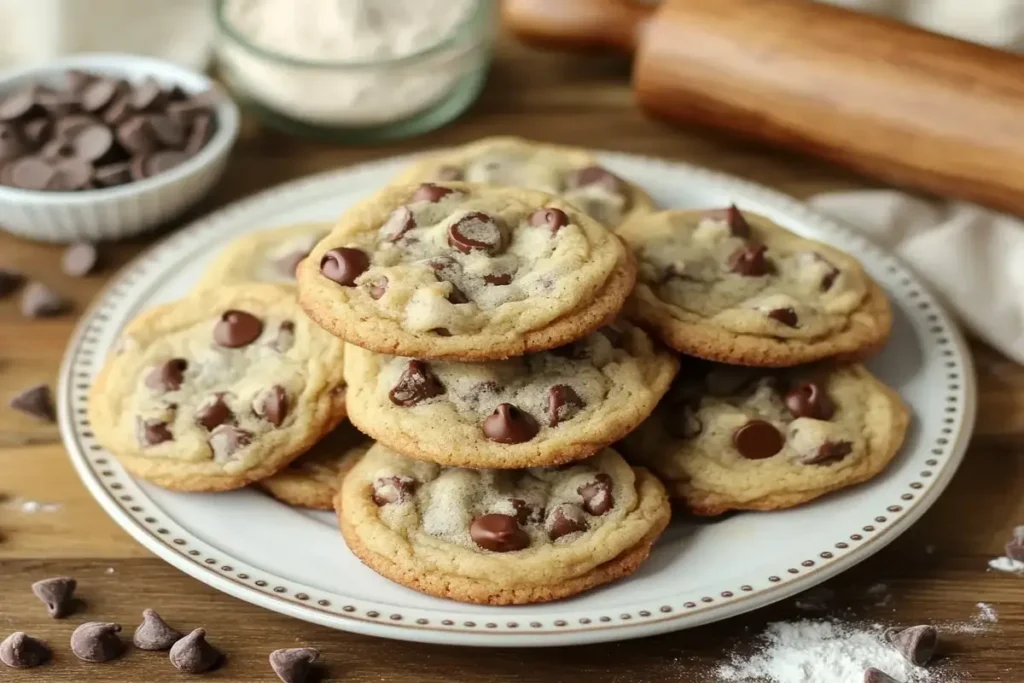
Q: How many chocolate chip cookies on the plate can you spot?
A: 9